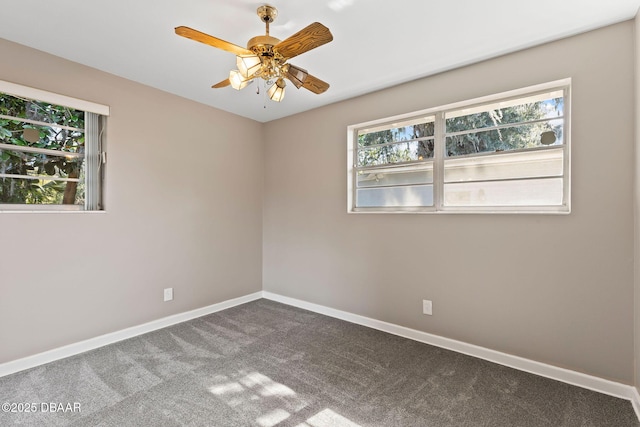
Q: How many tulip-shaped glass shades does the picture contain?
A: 4